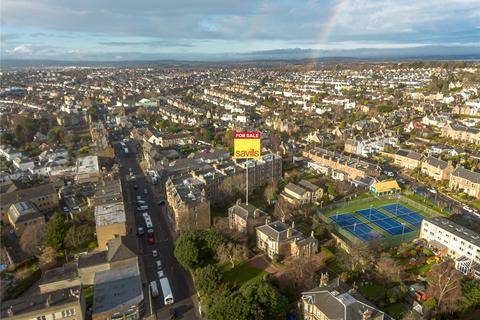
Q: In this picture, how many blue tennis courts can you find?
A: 3